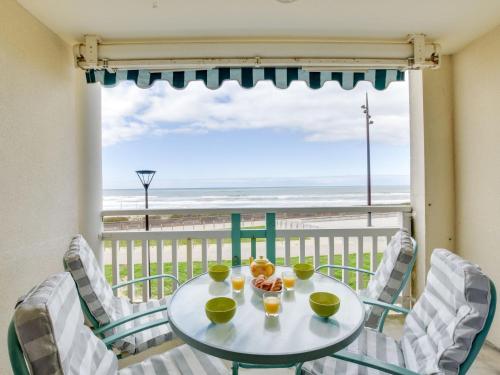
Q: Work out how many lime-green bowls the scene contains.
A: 4